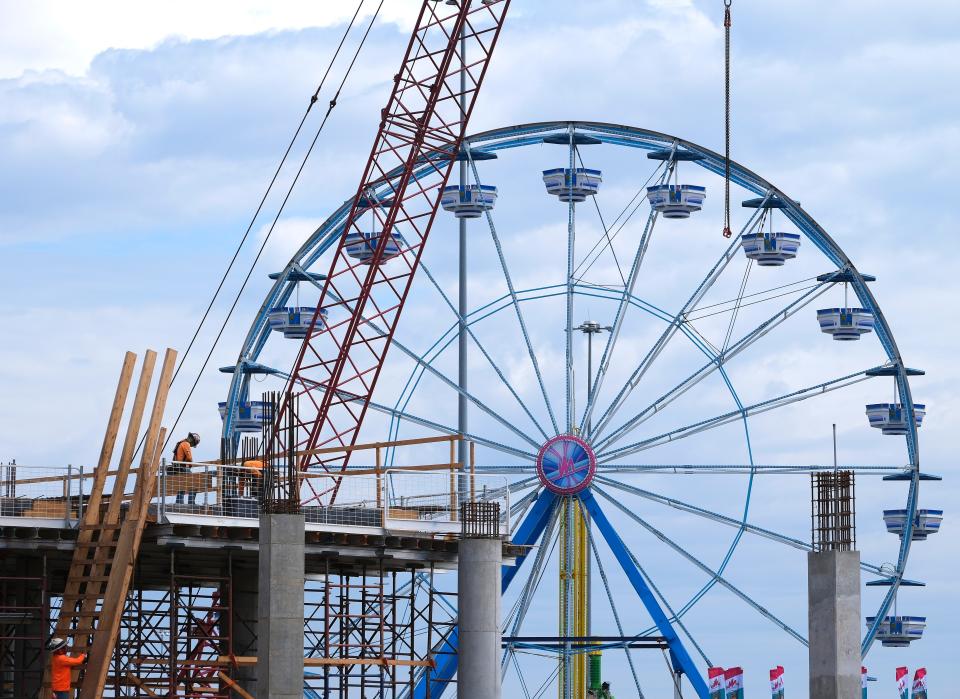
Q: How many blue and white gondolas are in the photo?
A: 11